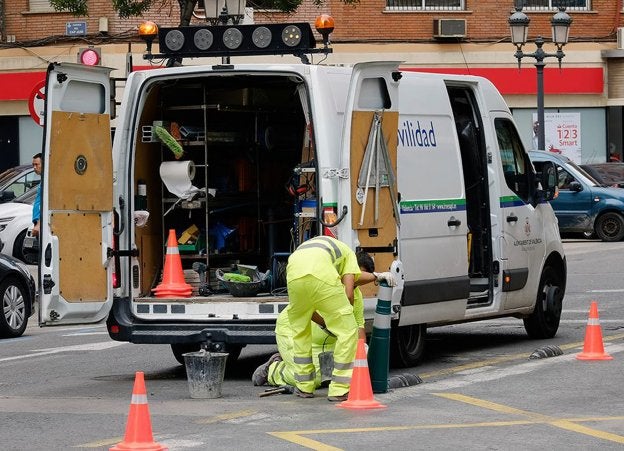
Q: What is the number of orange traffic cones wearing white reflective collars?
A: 4